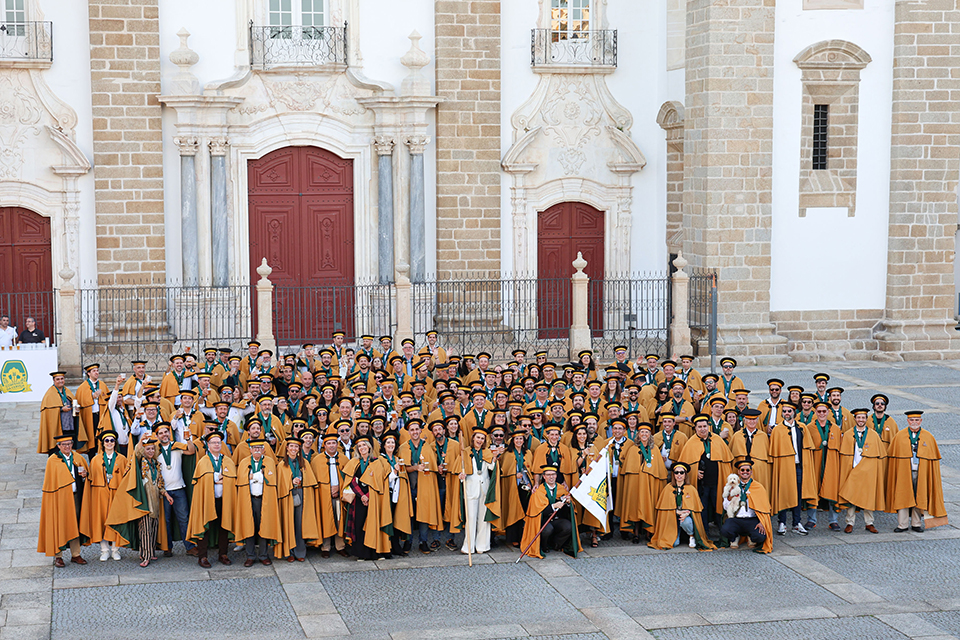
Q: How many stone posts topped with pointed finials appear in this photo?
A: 5